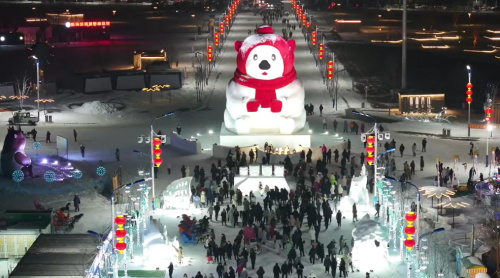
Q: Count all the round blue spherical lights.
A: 5